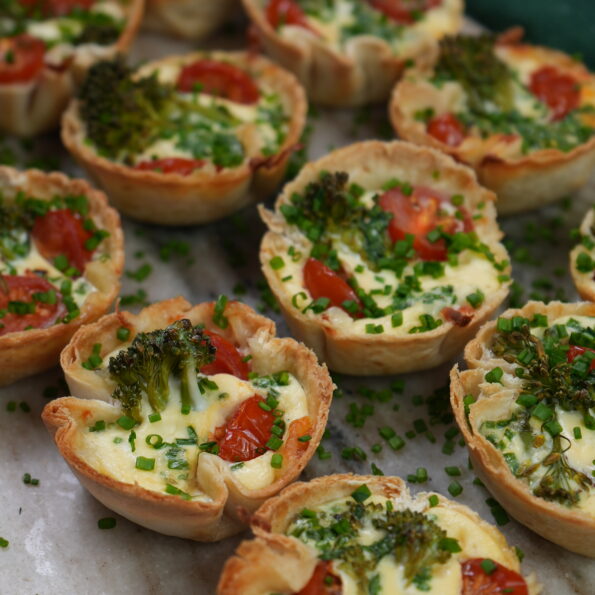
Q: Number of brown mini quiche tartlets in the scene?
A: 11